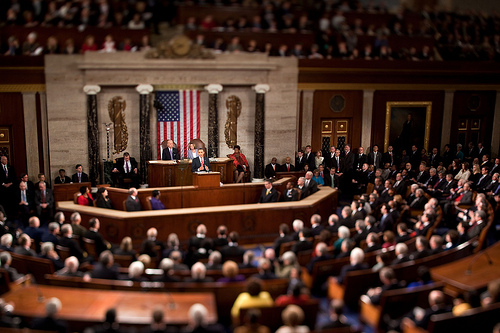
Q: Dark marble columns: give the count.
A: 4